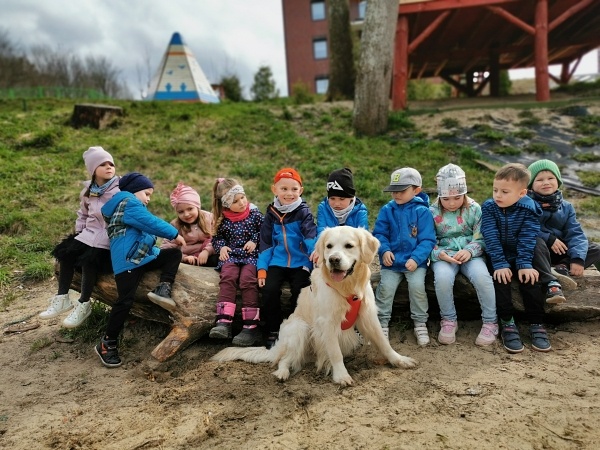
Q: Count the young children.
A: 10